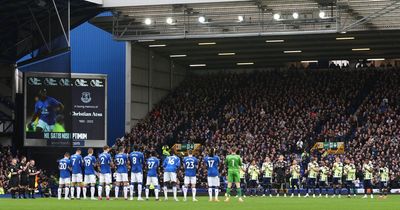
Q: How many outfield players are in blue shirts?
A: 10